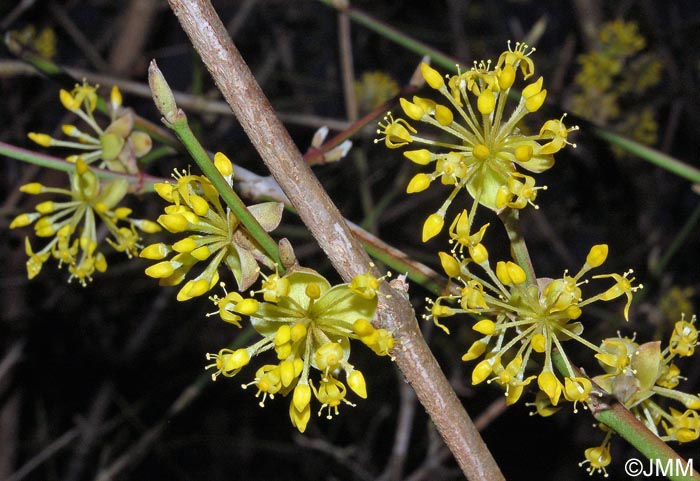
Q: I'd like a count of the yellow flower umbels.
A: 7